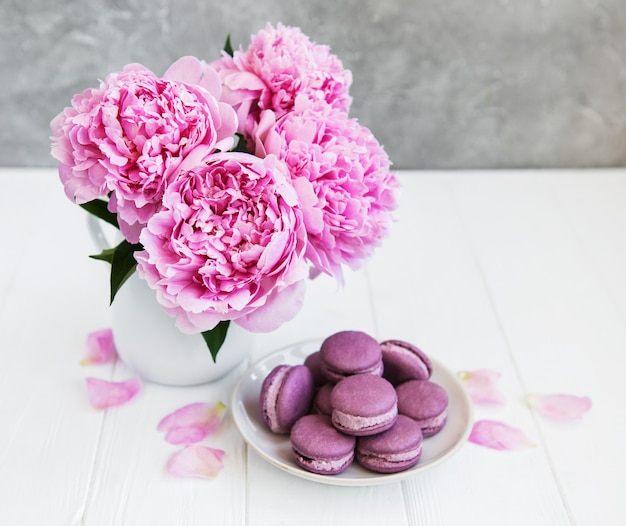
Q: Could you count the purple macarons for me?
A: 9